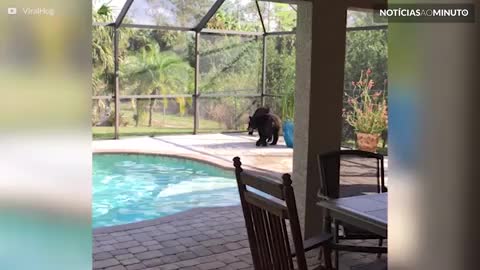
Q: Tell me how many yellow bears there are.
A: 0